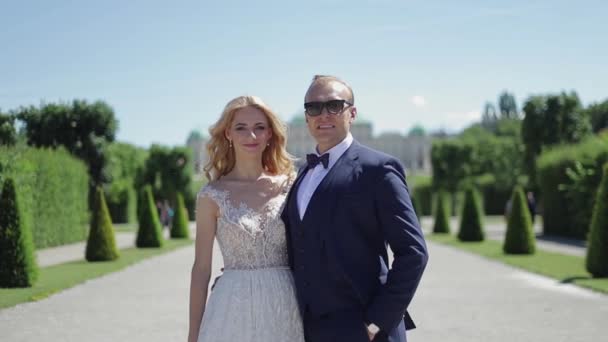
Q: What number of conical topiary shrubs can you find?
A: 8